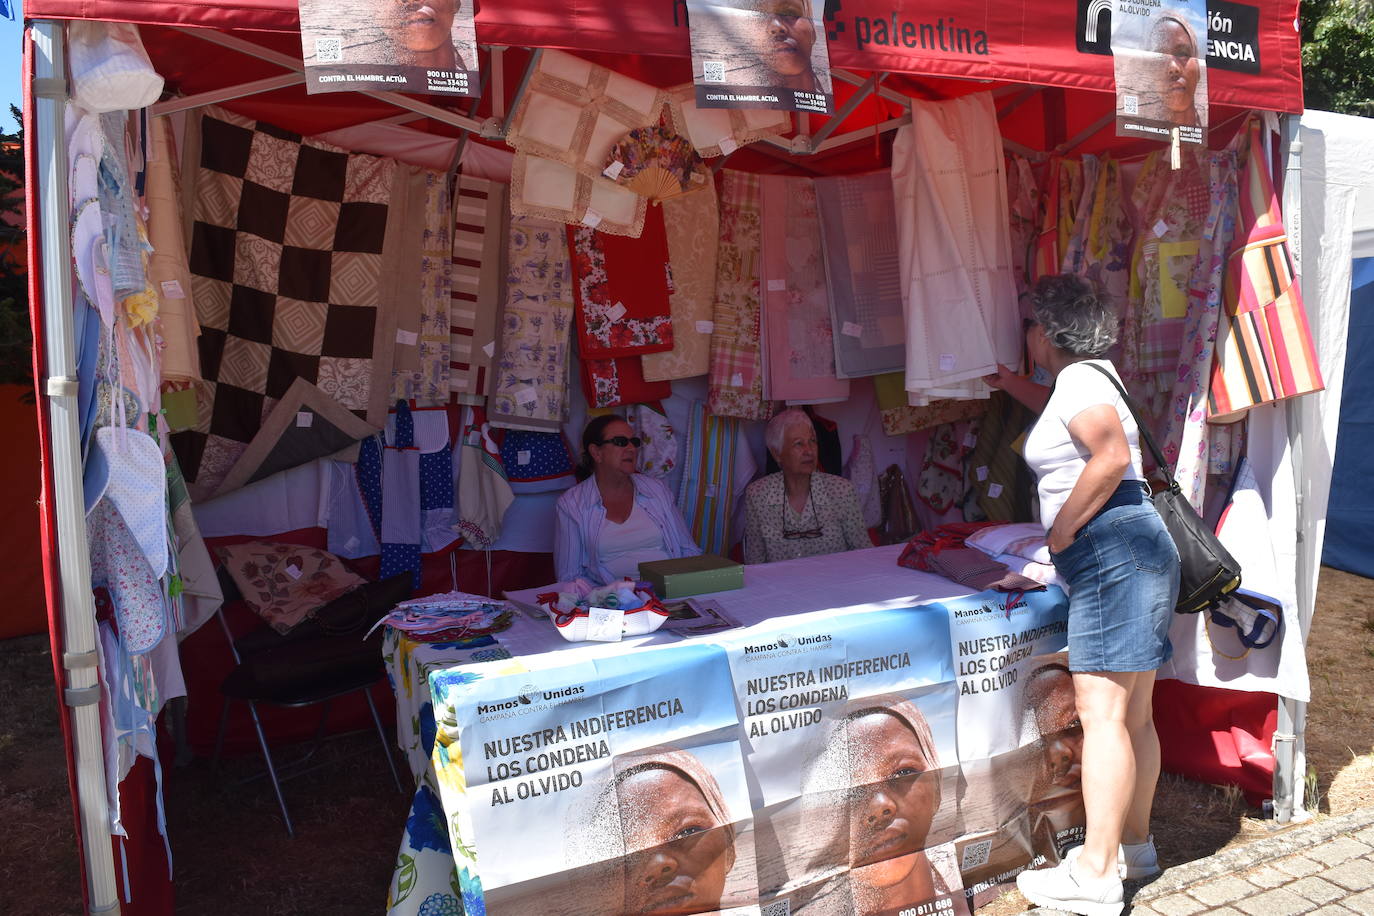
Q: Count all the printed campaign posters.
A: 6